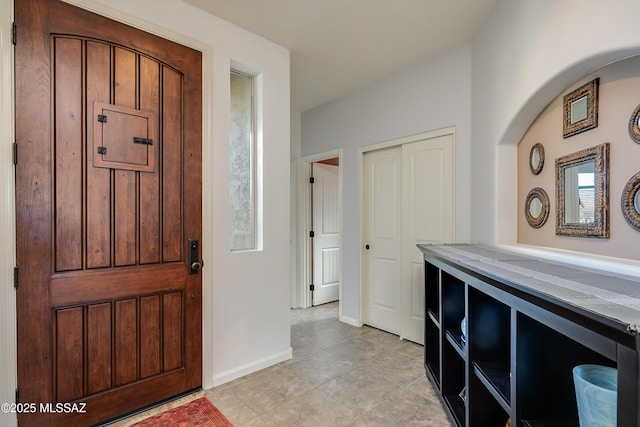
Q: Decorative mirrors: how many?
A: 6